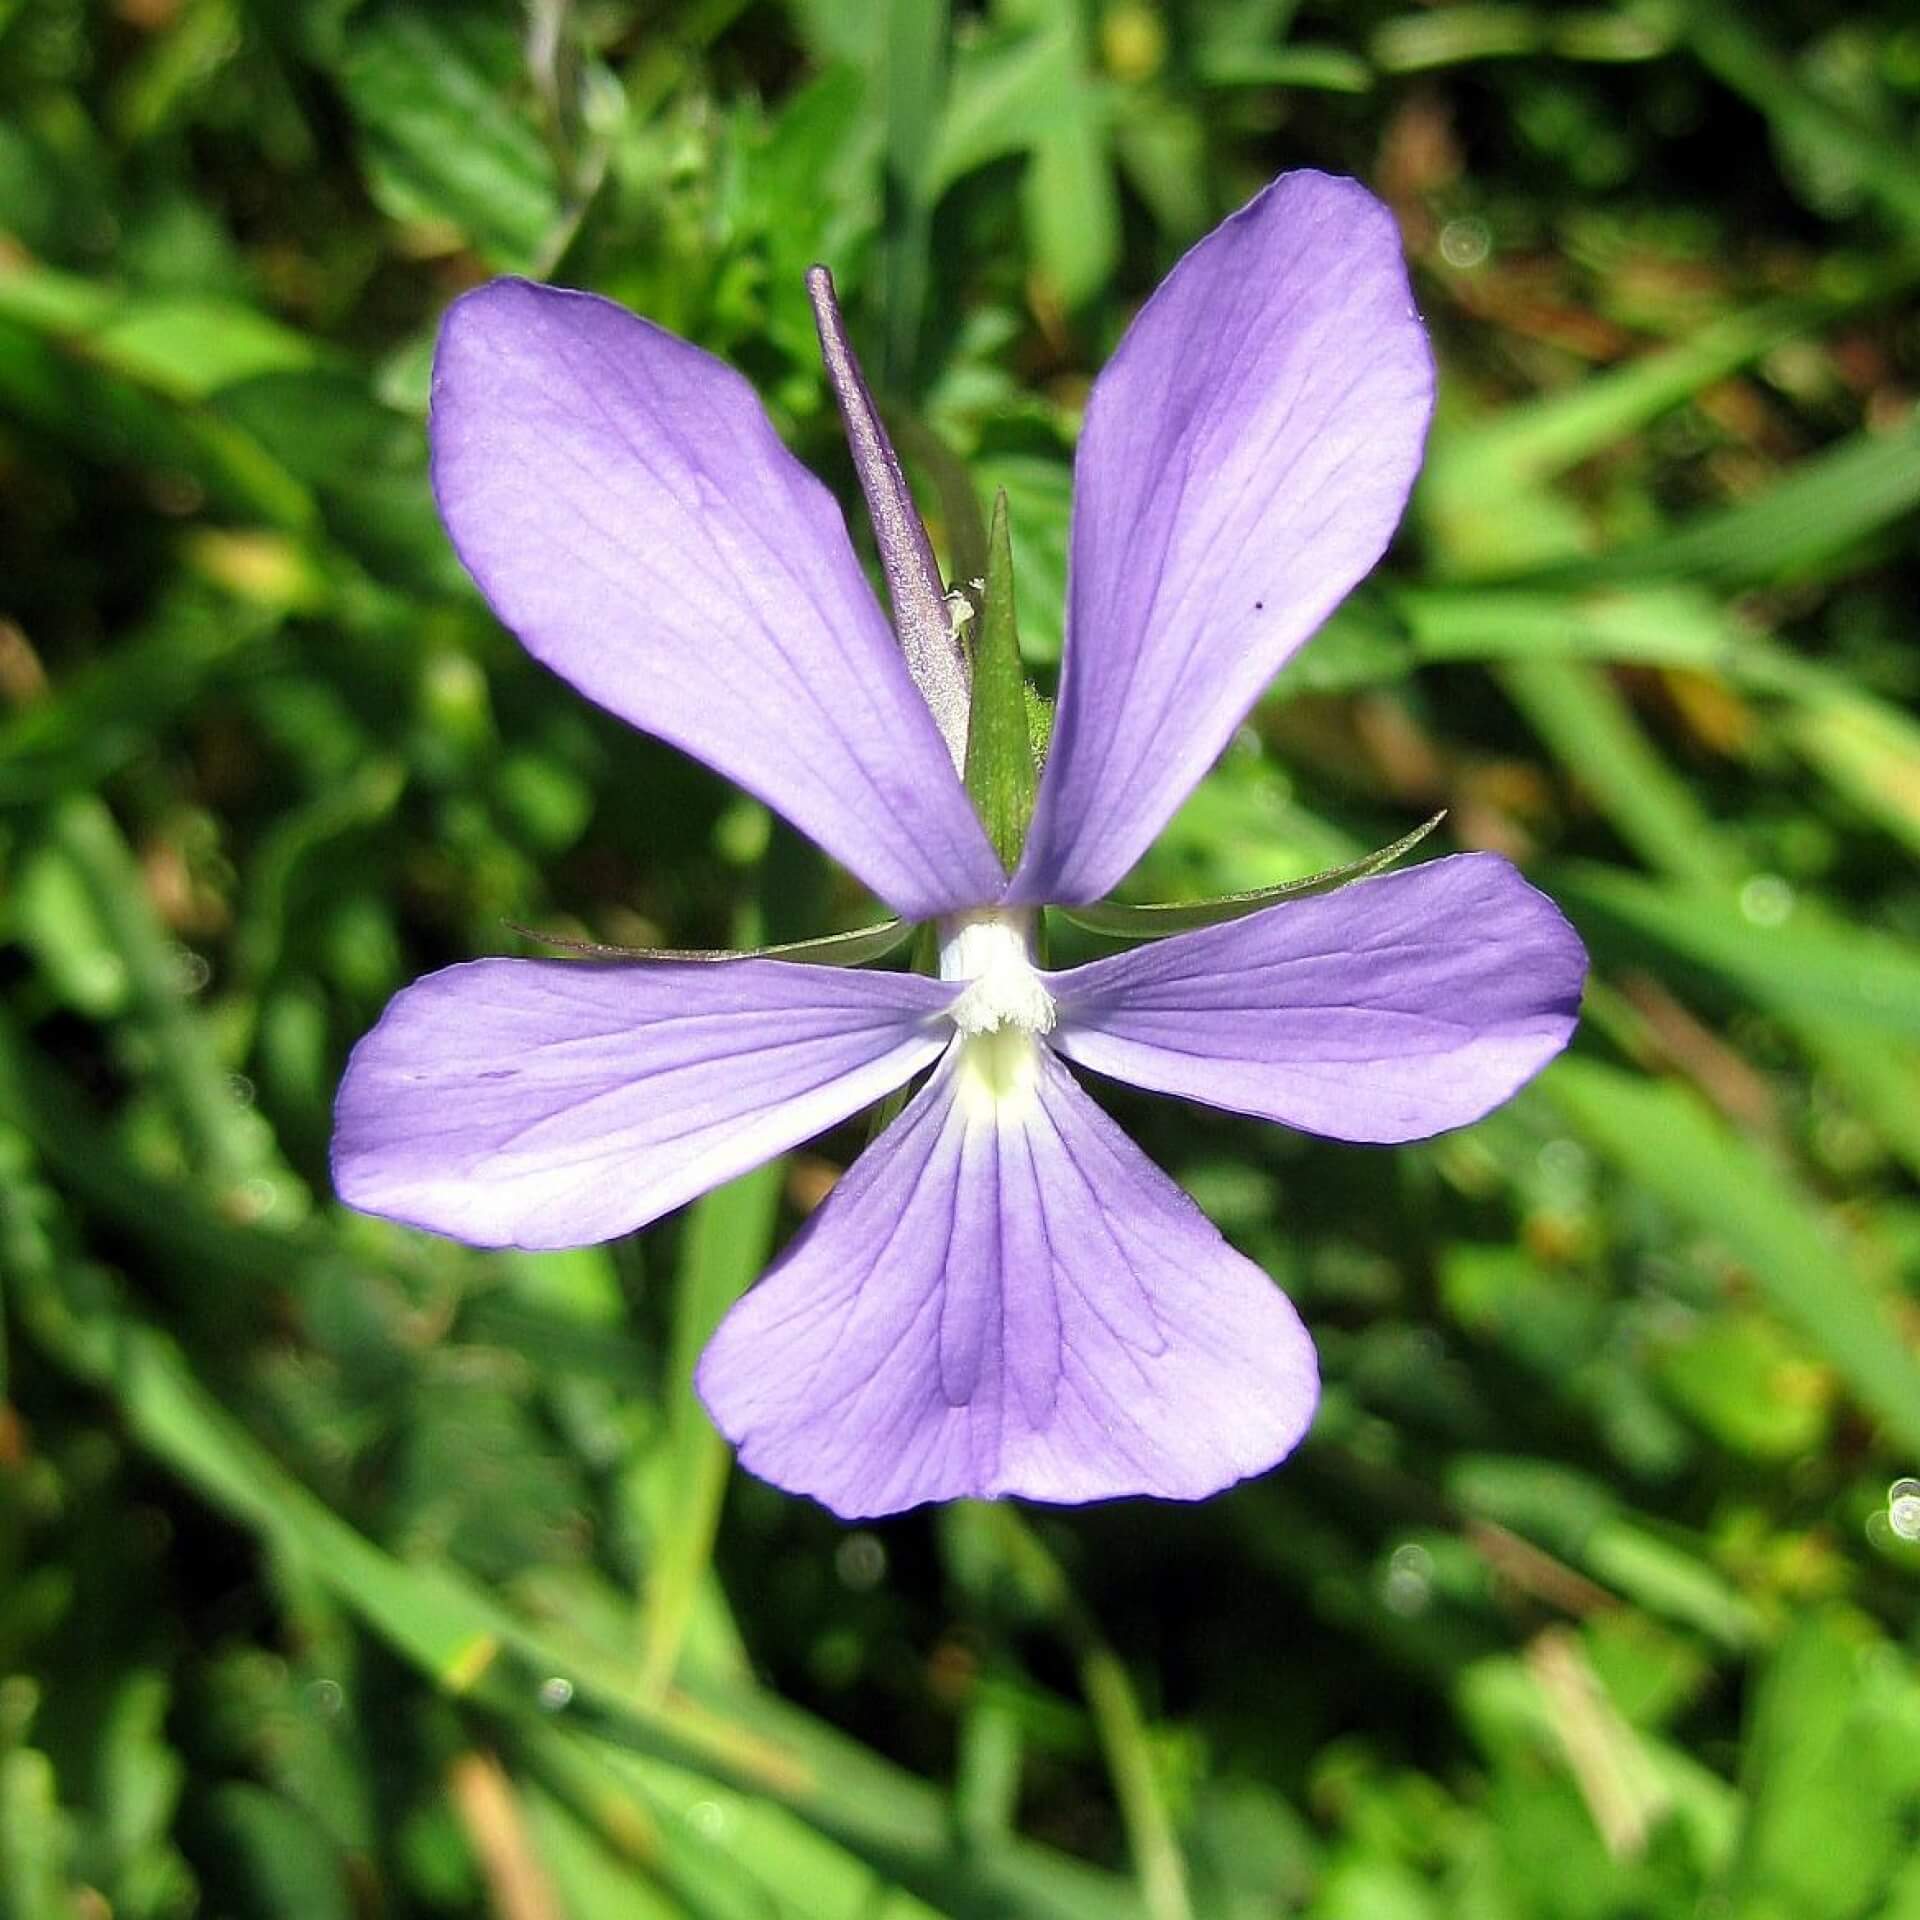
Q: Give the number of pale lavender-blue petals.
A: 5